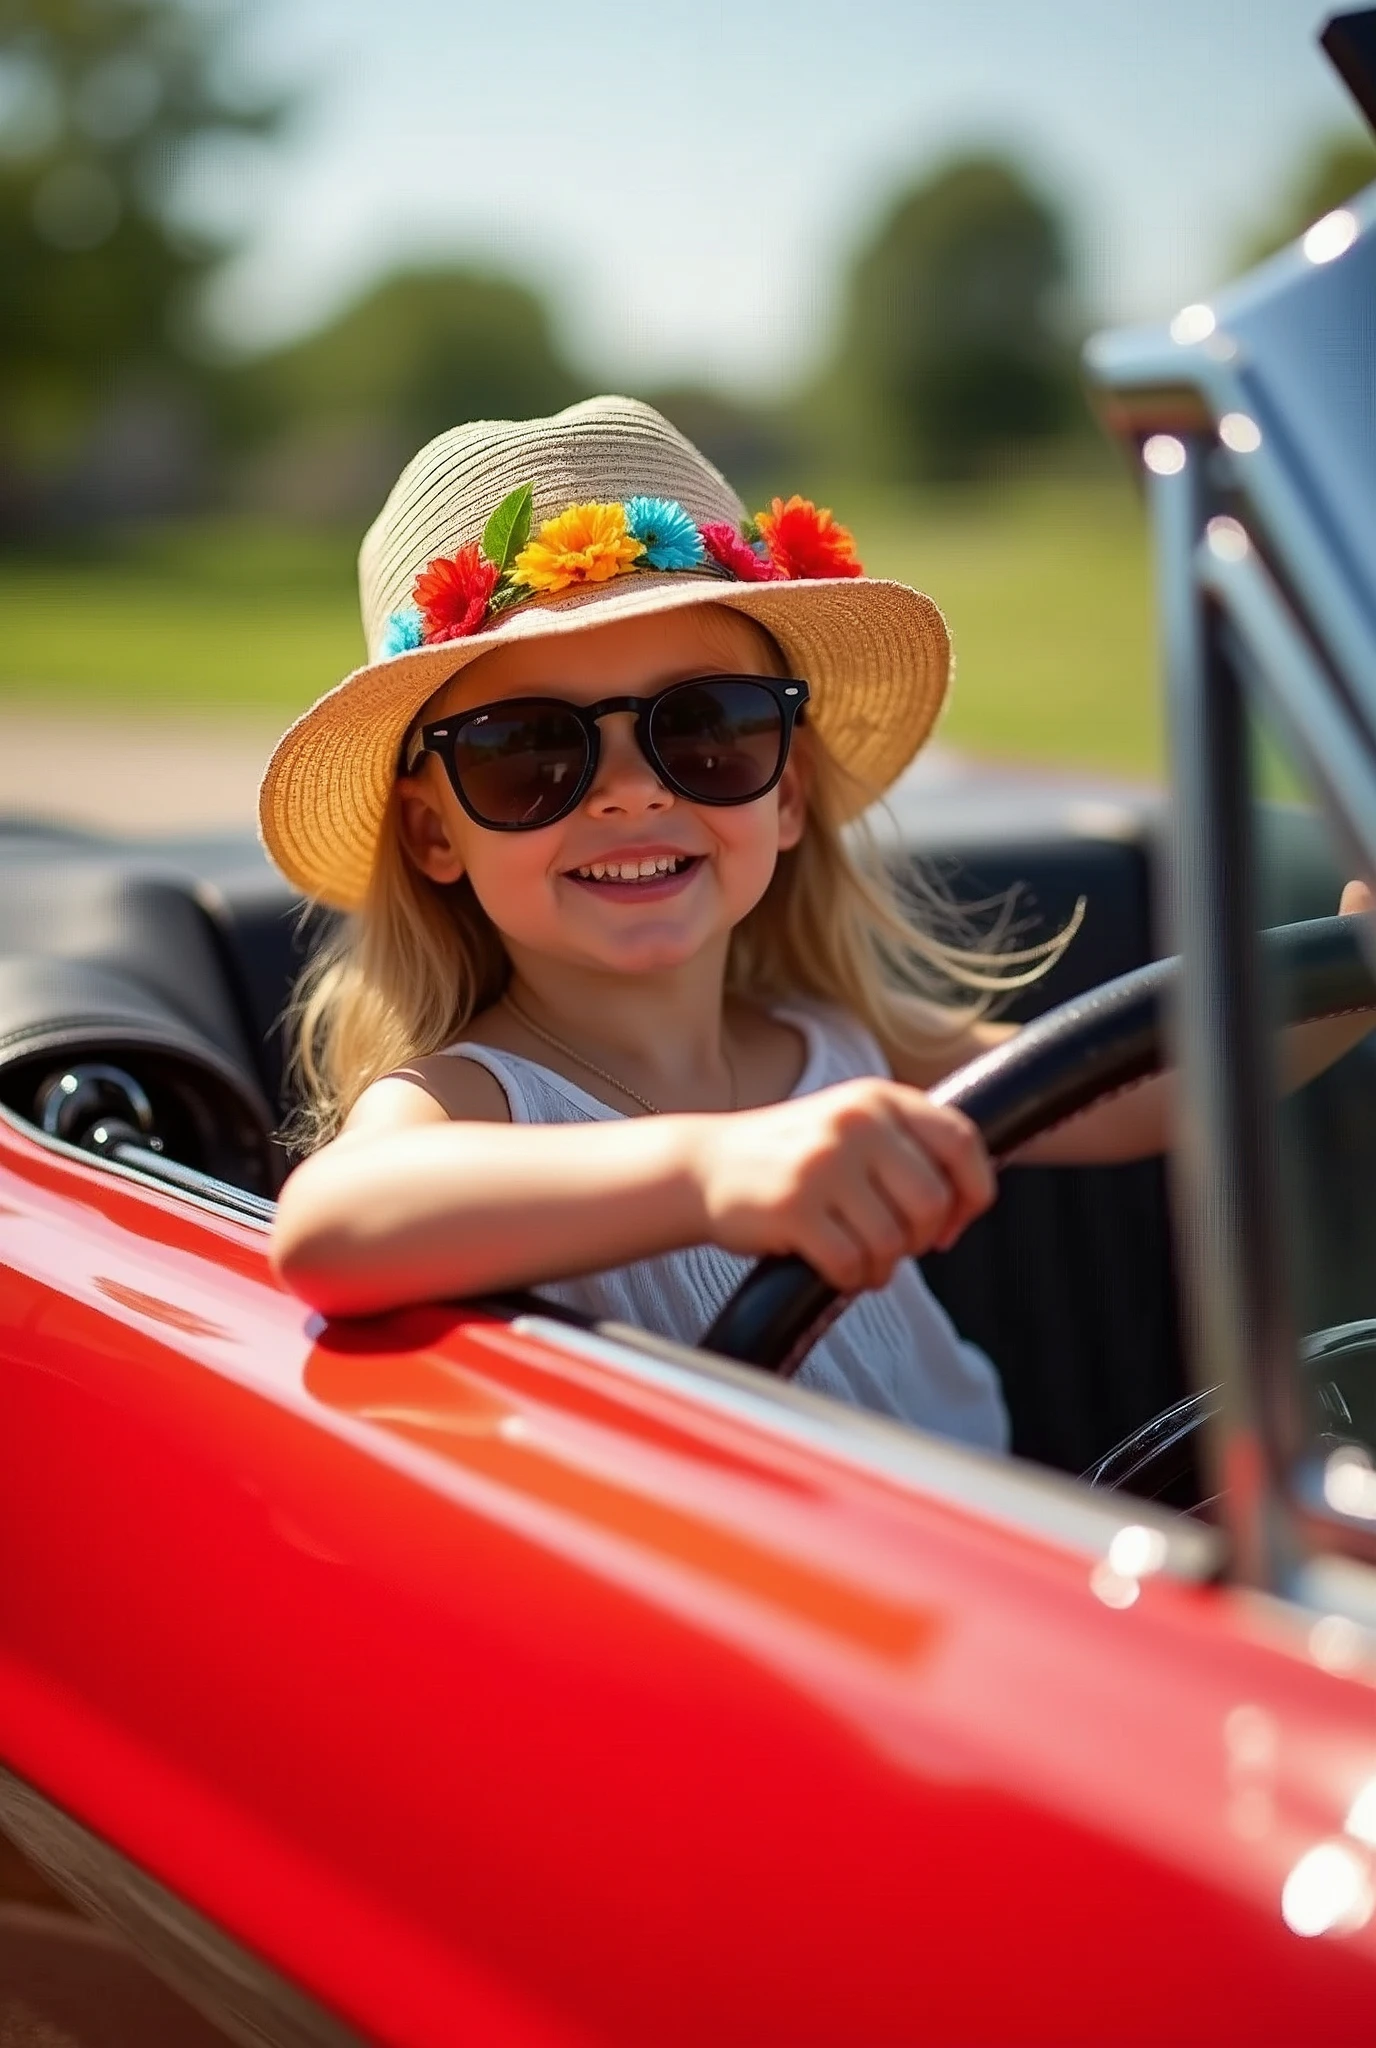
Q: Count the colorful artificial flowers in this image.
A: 6